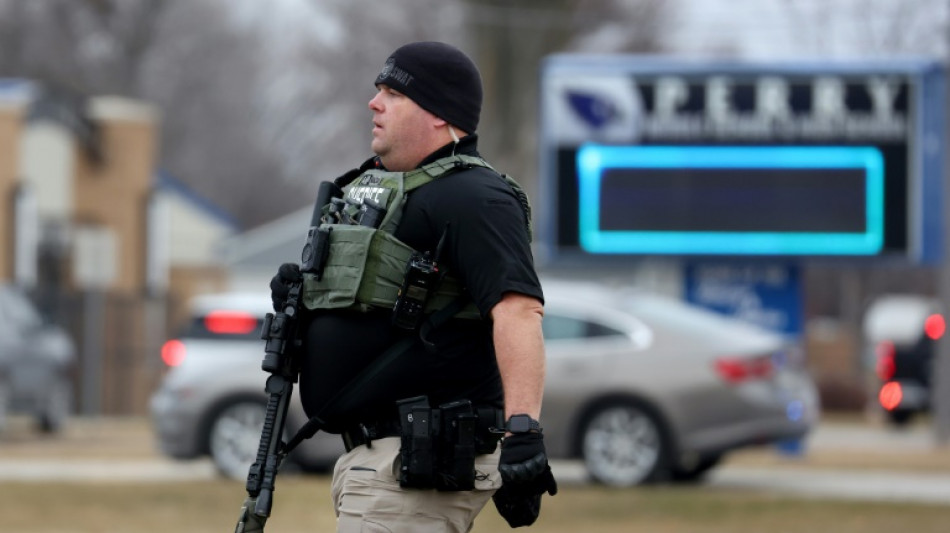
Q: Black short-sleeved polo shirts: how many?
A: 1